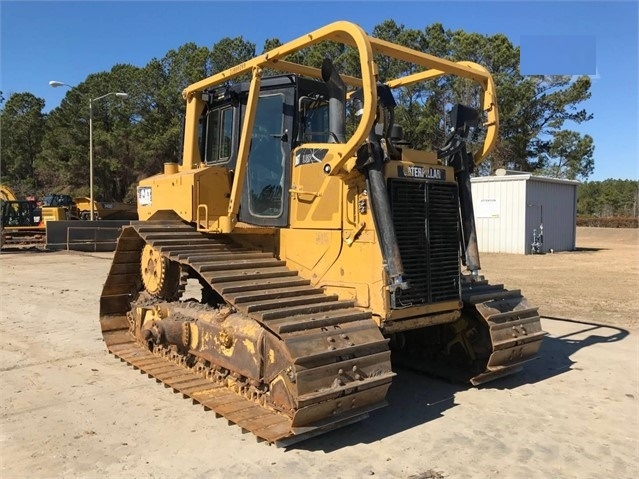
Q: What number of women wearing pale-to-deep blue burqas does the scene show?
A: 0